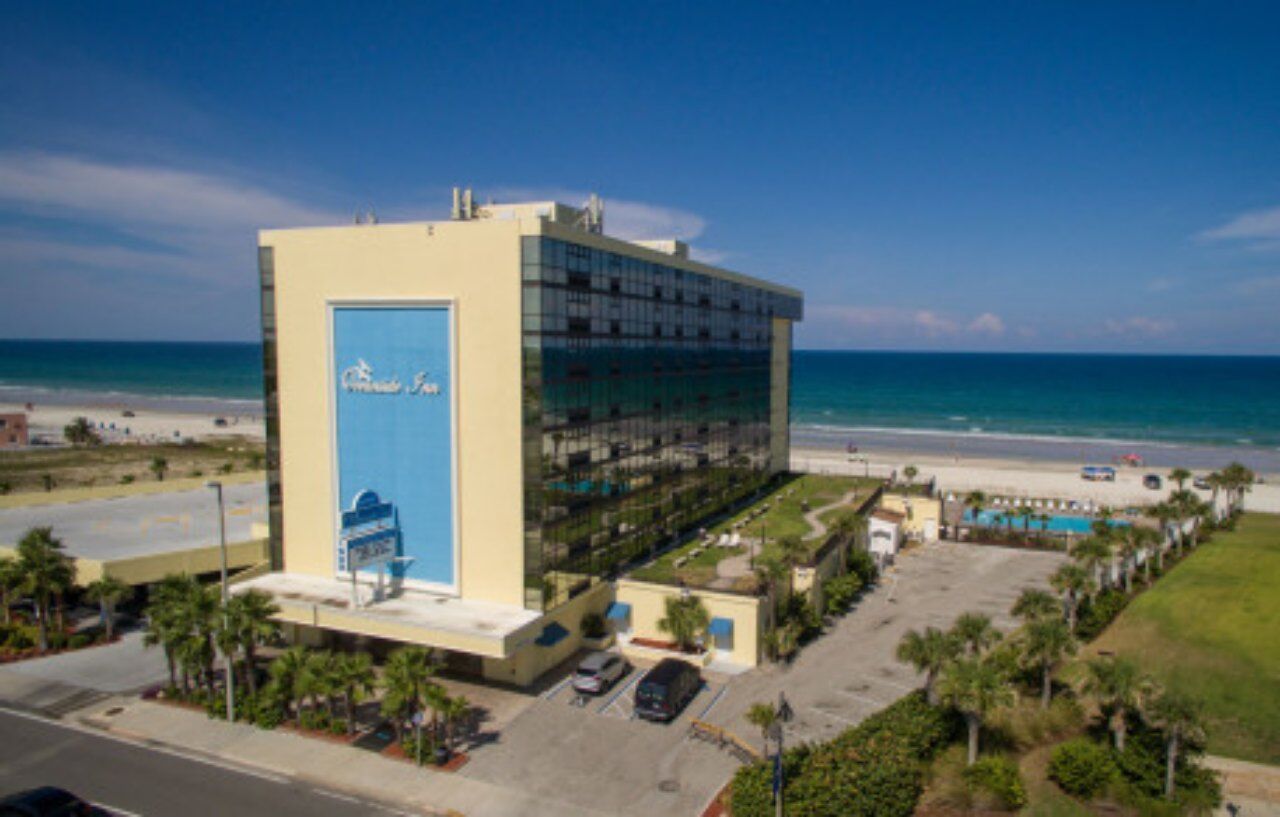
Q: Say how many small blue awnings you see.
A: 3